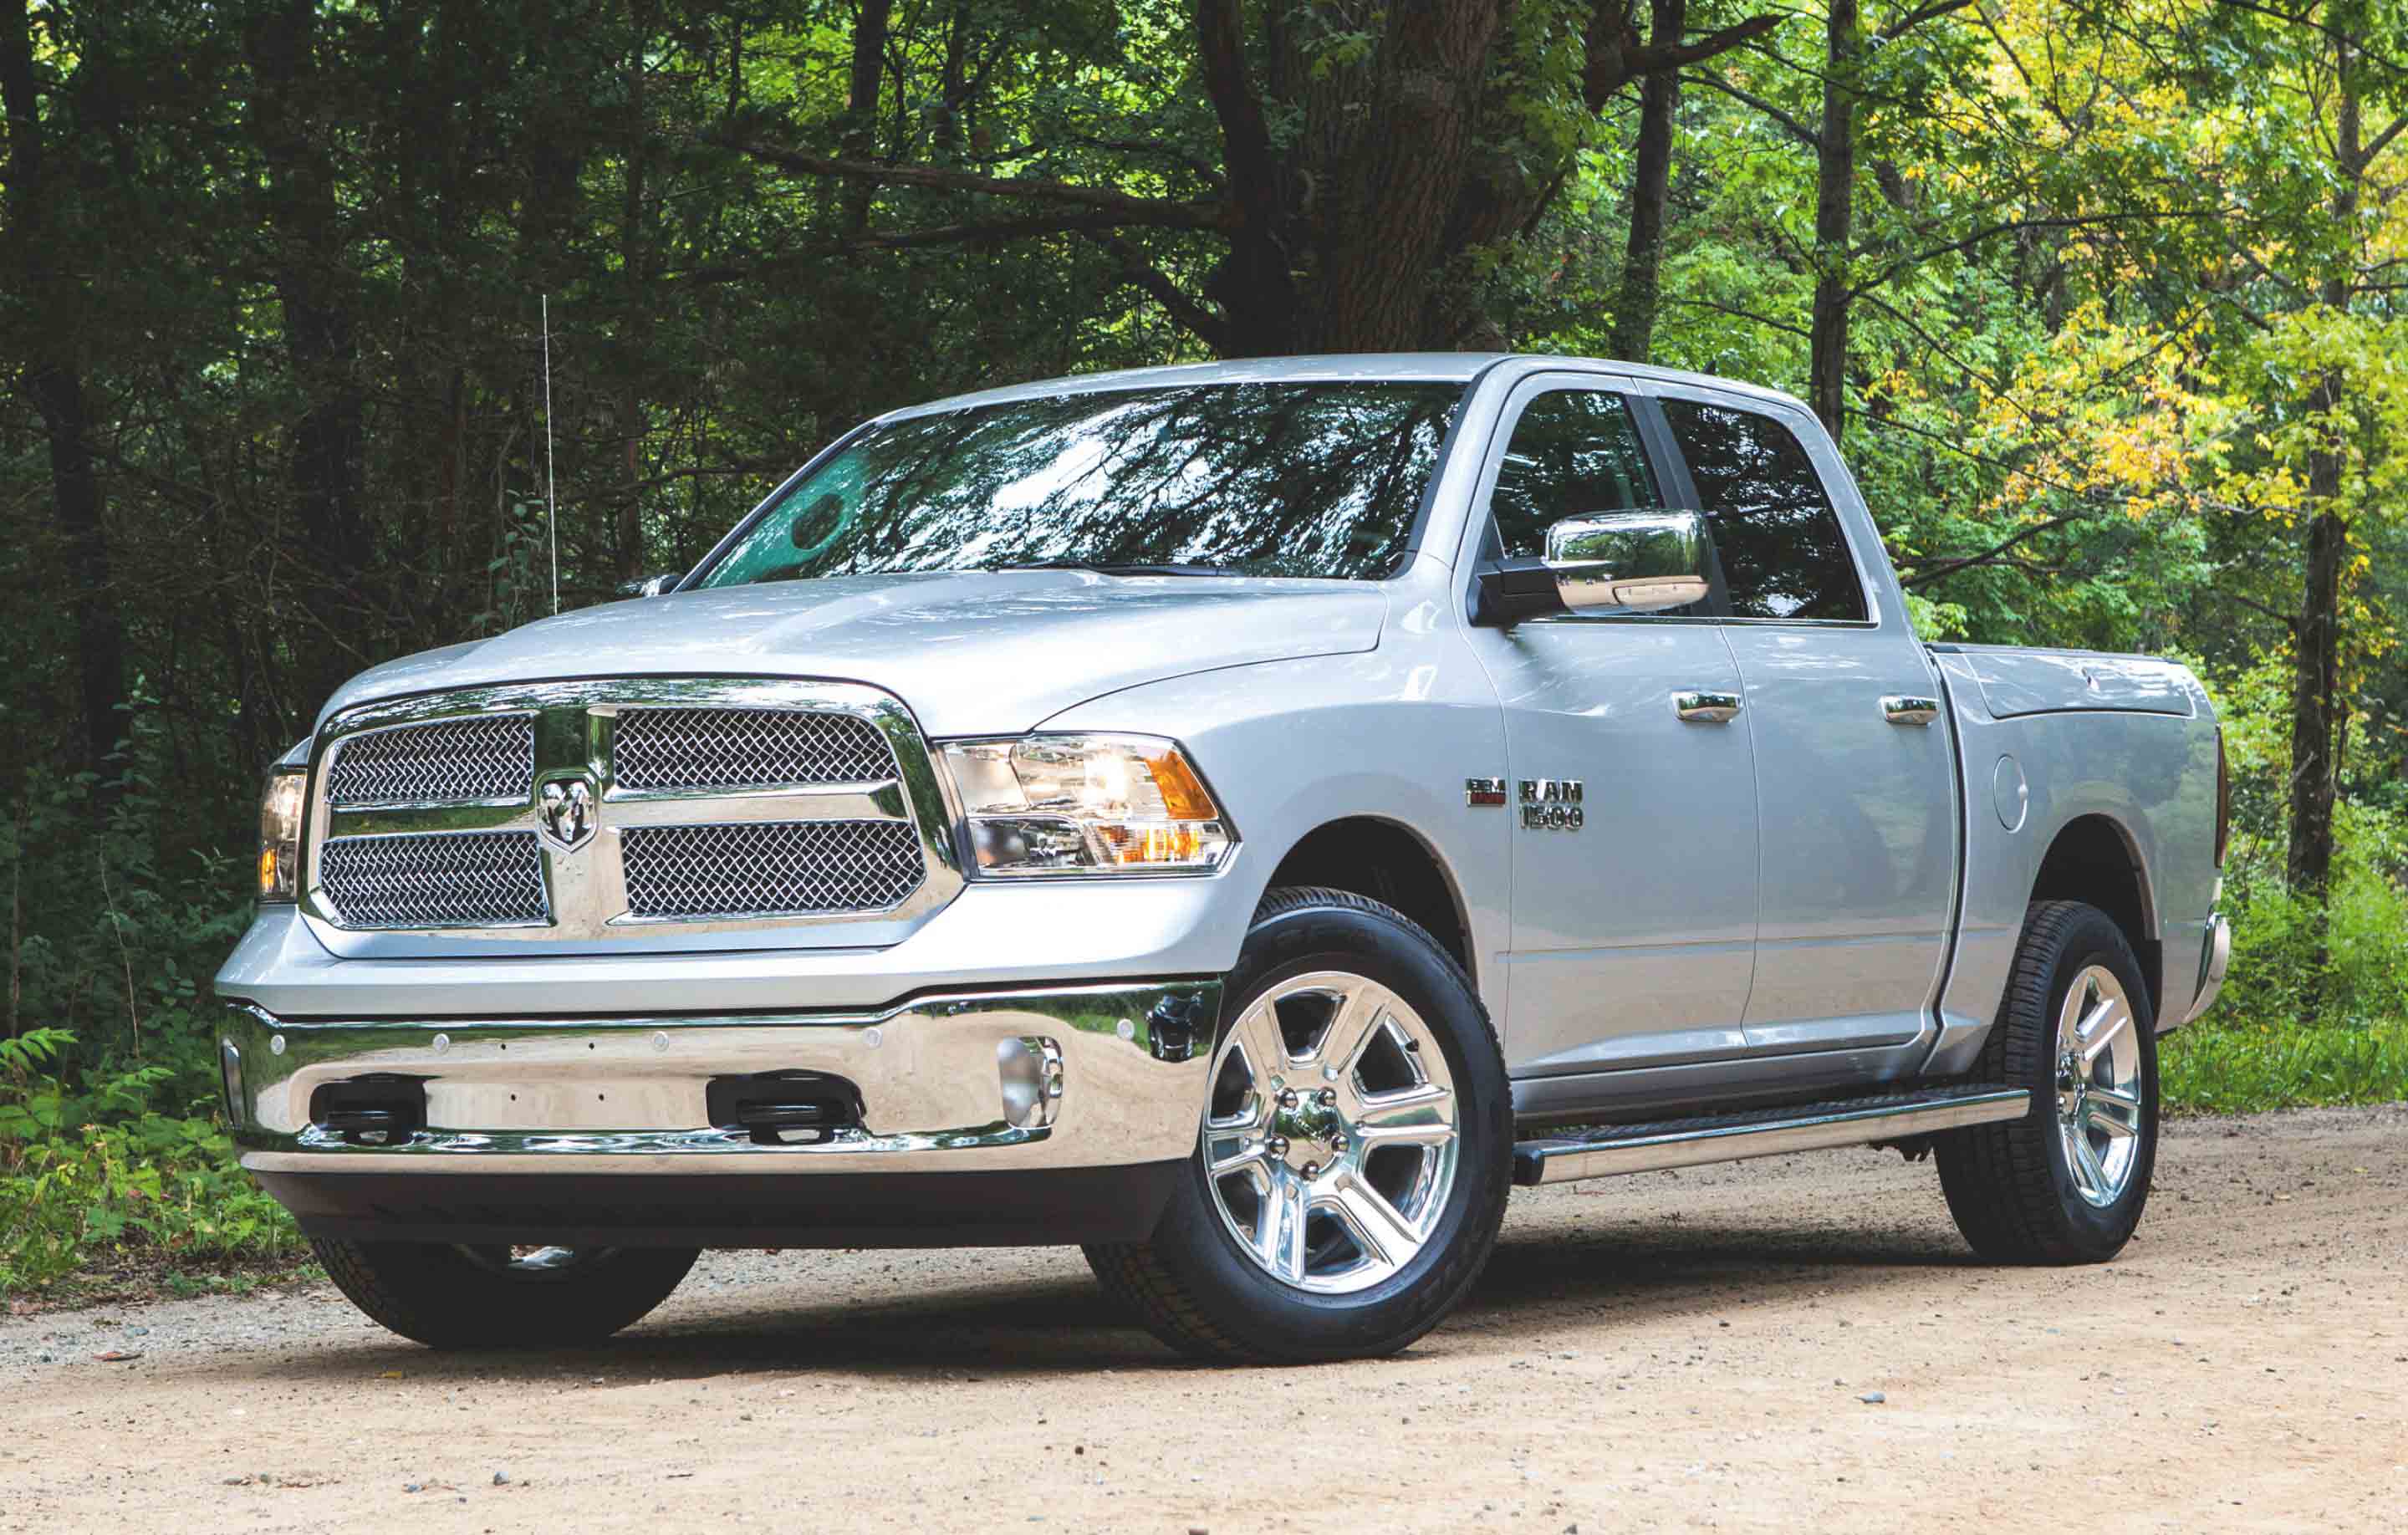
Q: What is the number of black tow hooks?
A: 2